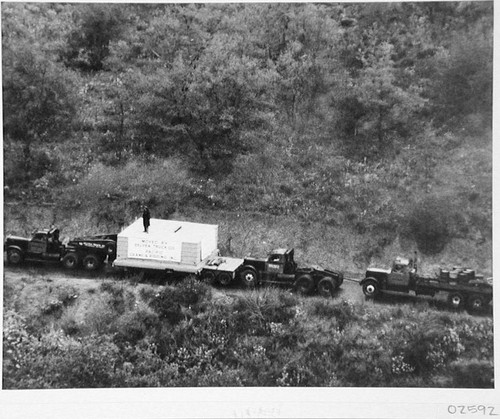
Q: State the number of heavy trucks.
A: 3